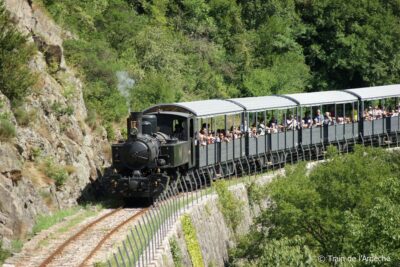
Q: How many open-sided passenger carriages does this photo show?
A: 4